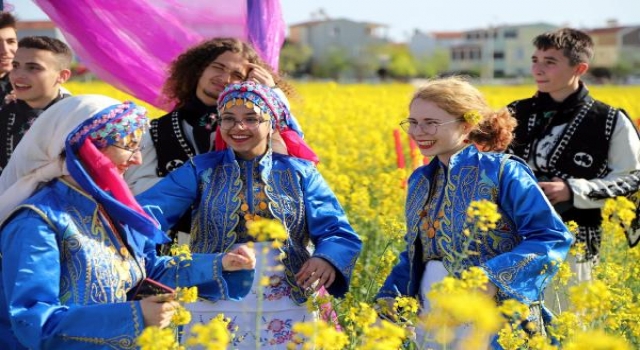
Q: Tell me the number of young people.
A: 7